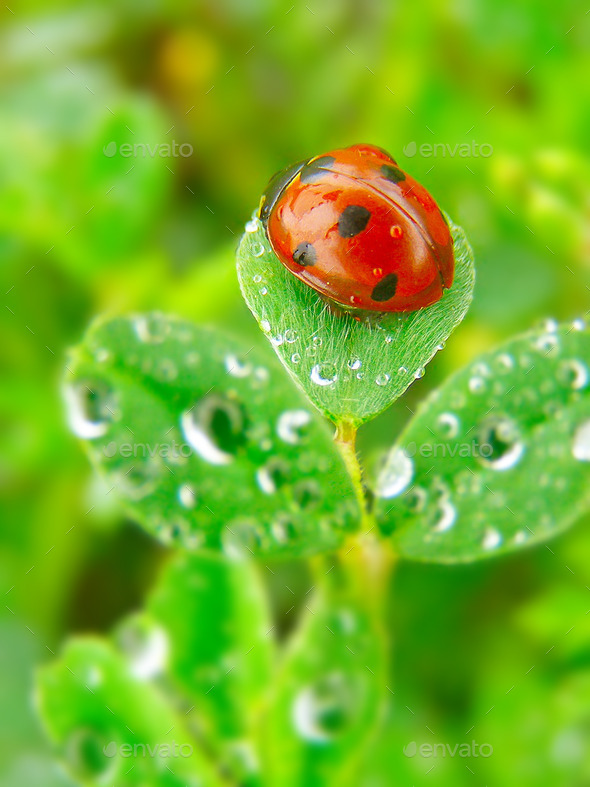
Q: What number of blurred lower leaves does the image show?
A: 3